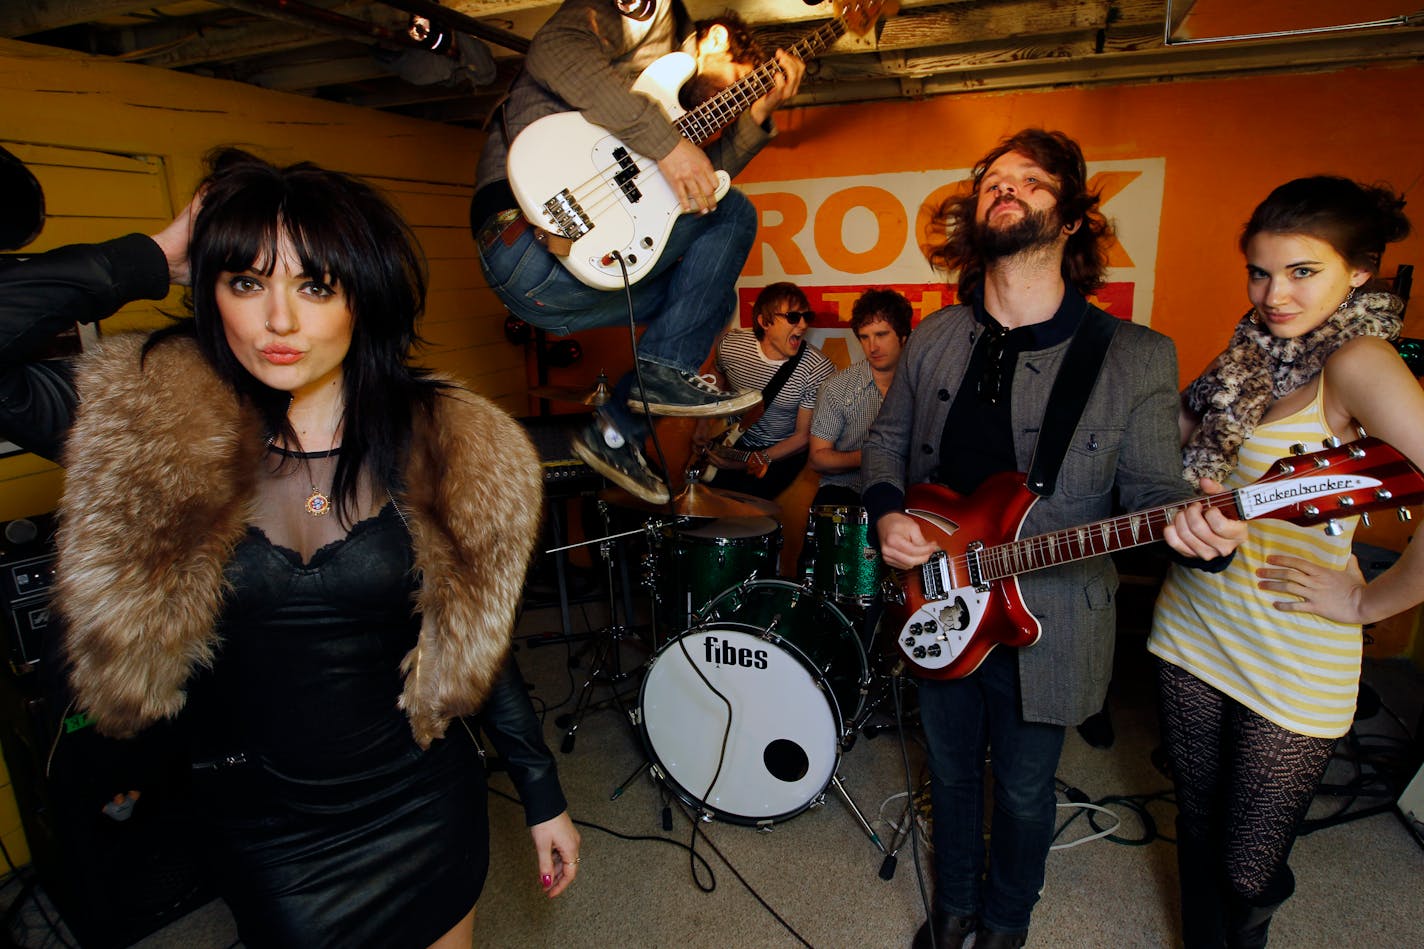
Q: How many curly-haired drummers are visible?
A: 1